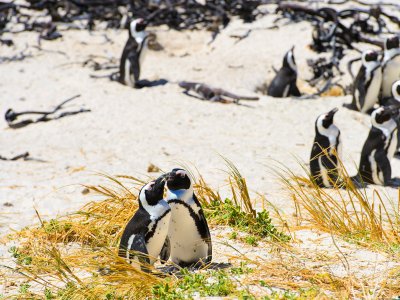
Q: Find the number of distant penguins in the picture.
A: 7